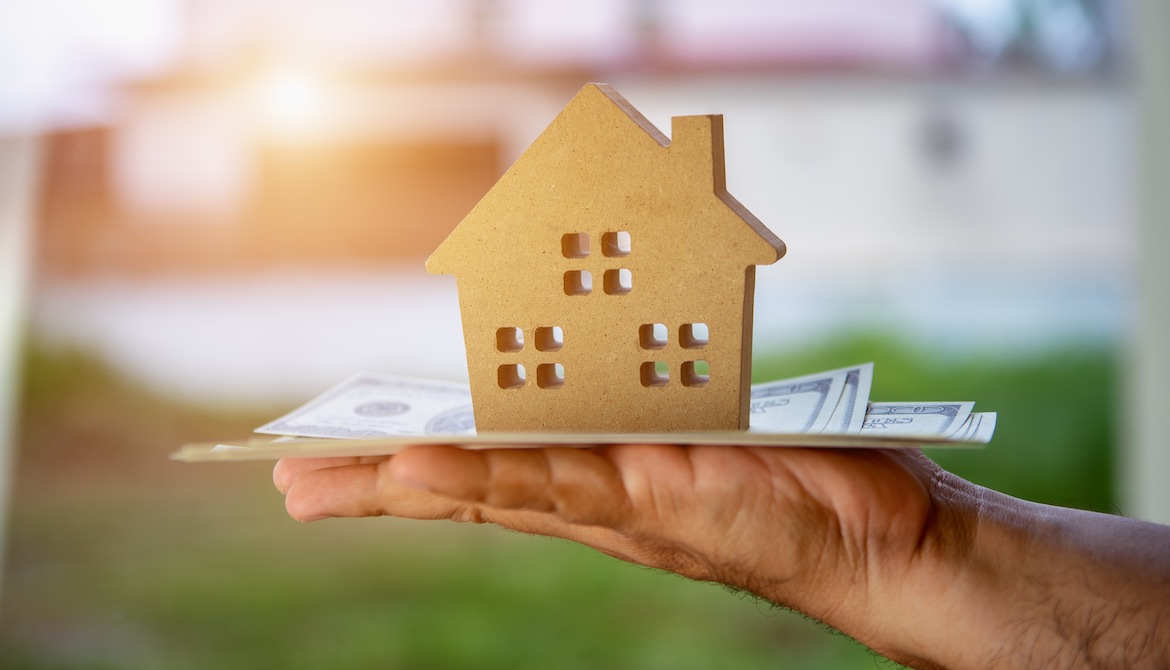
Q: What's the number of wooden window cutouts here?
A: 12